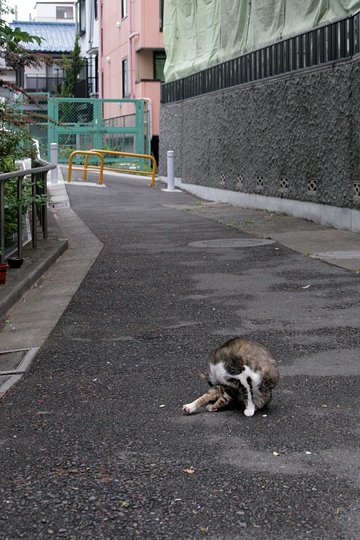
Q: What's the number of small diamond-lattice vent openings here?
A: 6